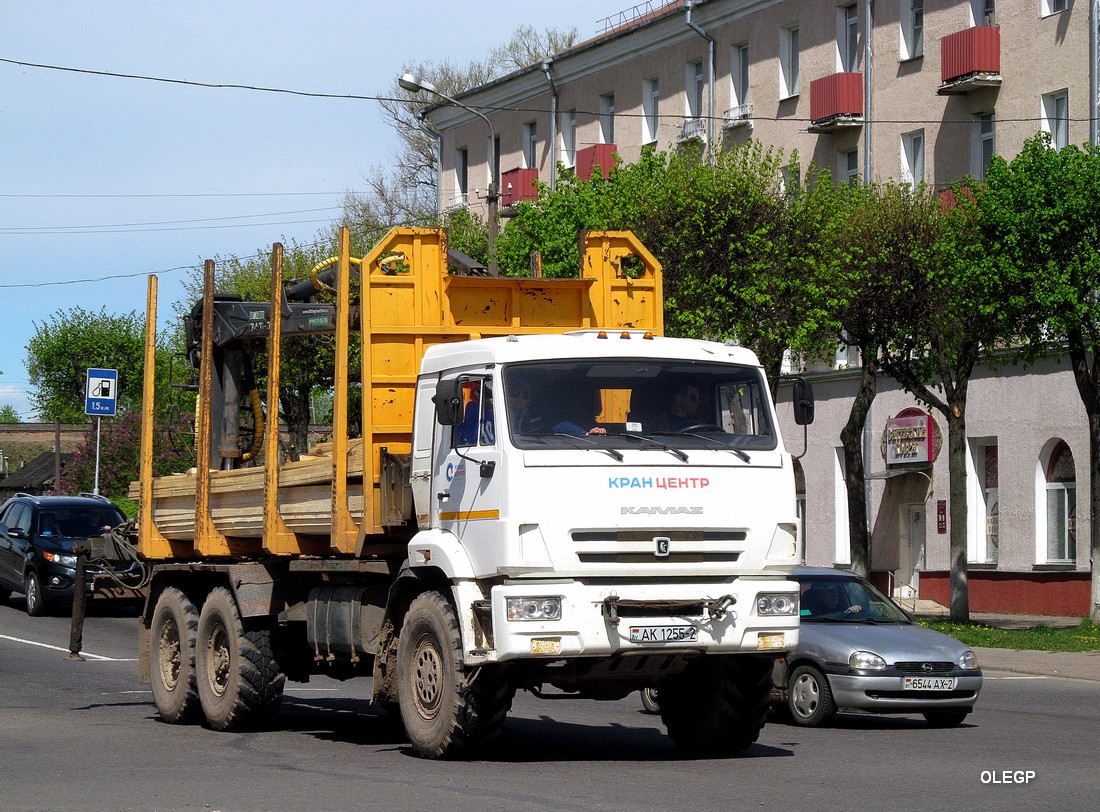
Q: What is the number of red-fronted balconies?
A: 5